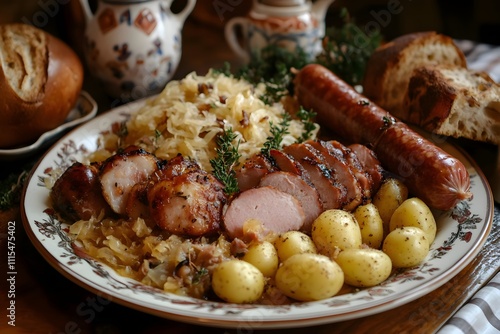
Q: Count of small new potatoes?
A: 10